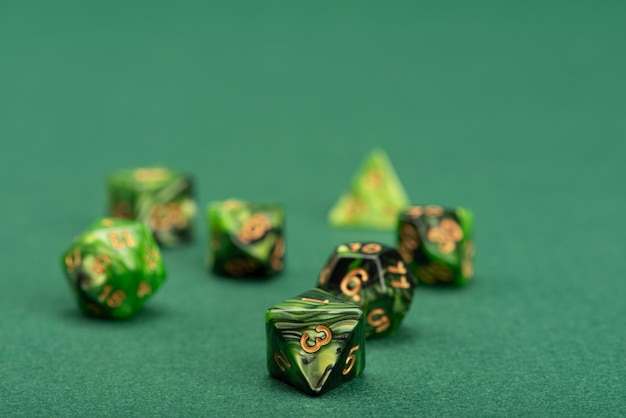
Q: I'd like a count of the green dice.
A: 7